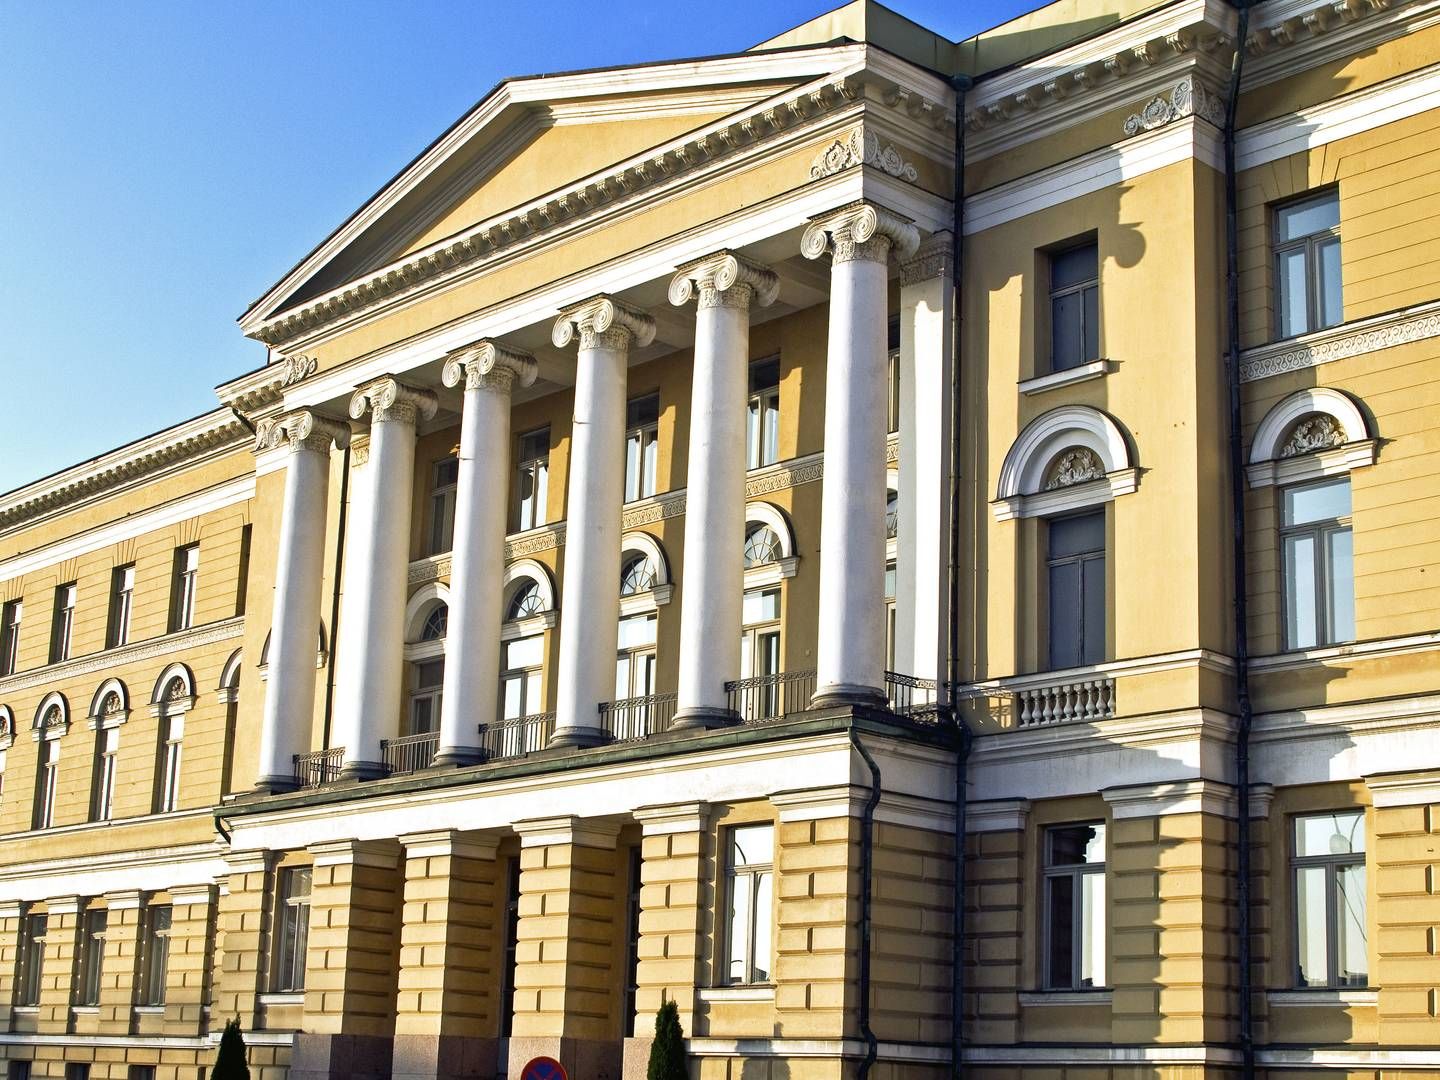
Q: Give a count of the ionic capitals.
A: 6